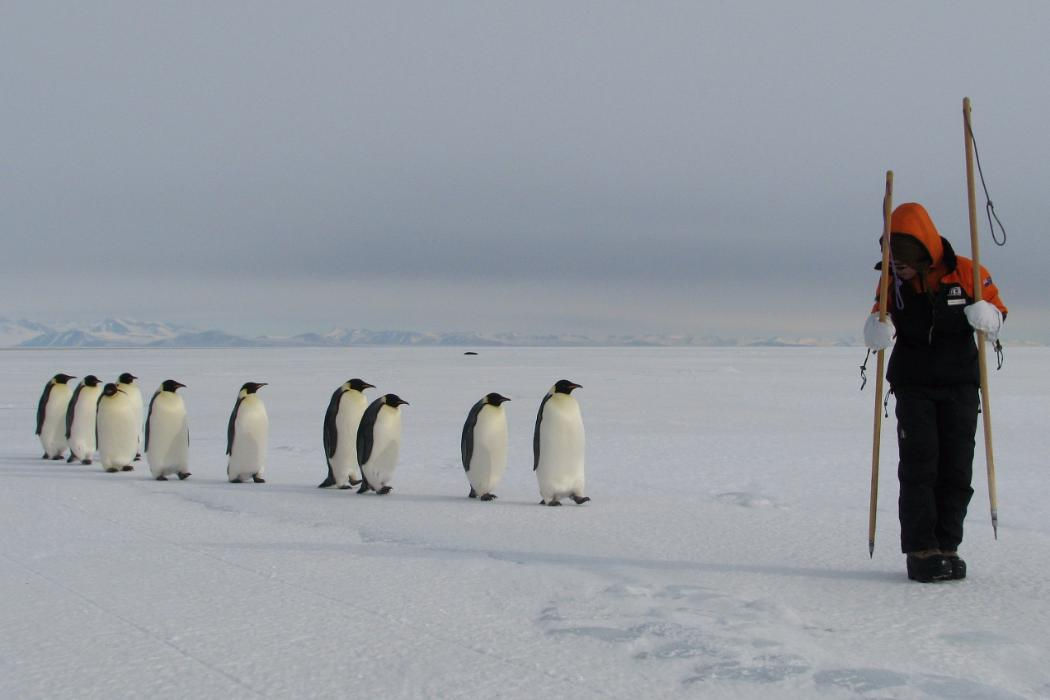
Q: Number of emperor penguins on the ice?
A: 10